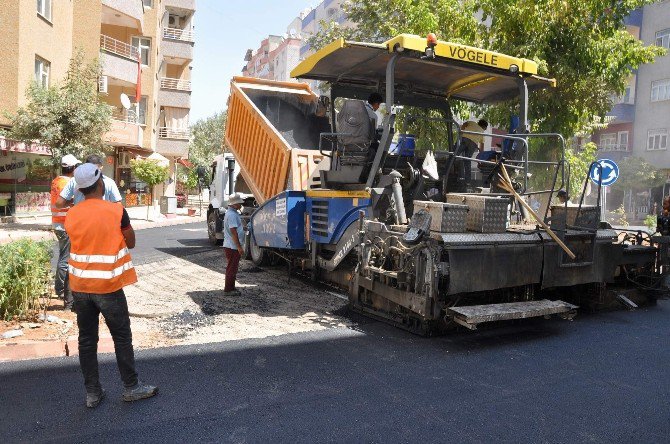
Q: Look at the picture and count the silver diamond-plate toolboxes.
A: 2